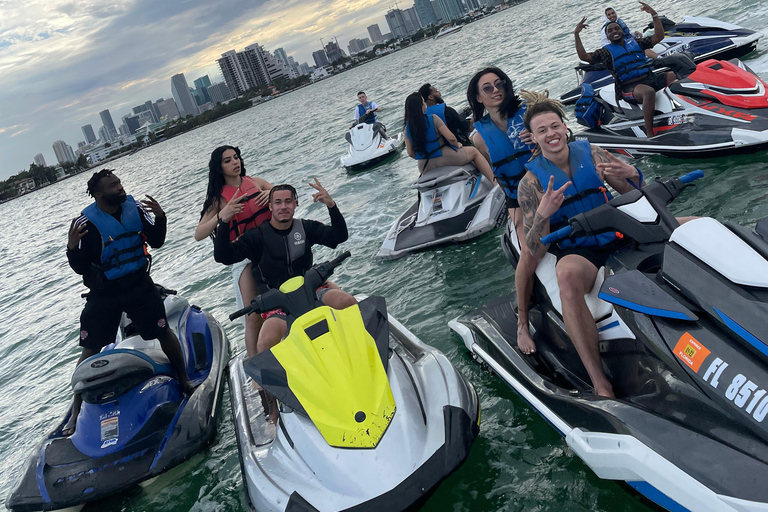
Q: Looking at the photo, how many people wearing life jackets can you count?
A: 10